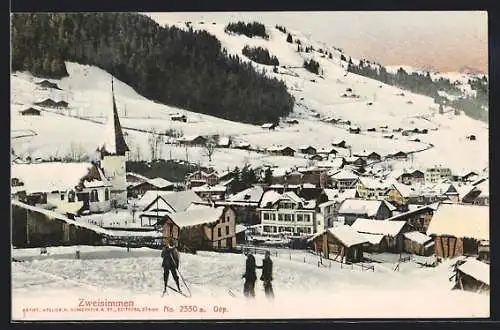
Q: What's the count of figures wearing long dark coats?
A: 2